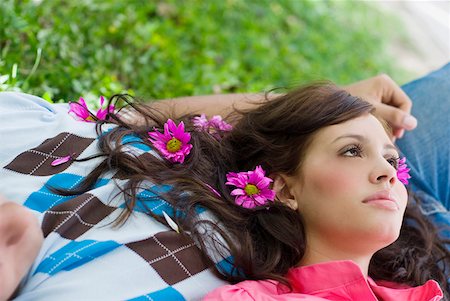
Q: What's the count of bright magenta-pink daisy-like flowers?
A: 5